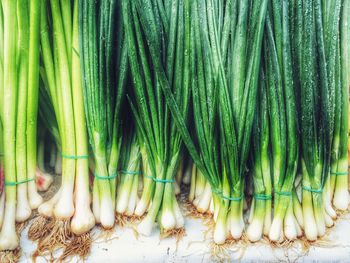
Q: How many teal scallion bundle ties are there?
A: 10